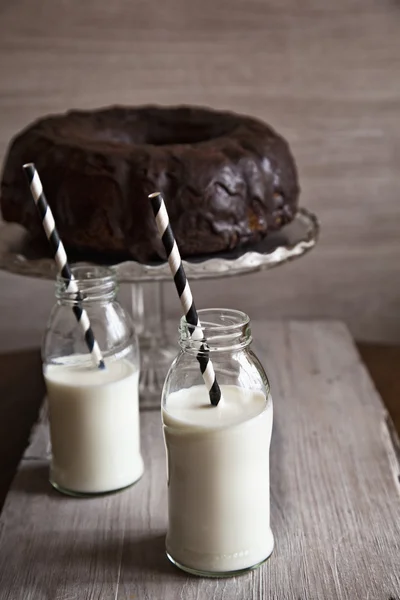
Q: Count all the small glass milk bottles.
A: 2